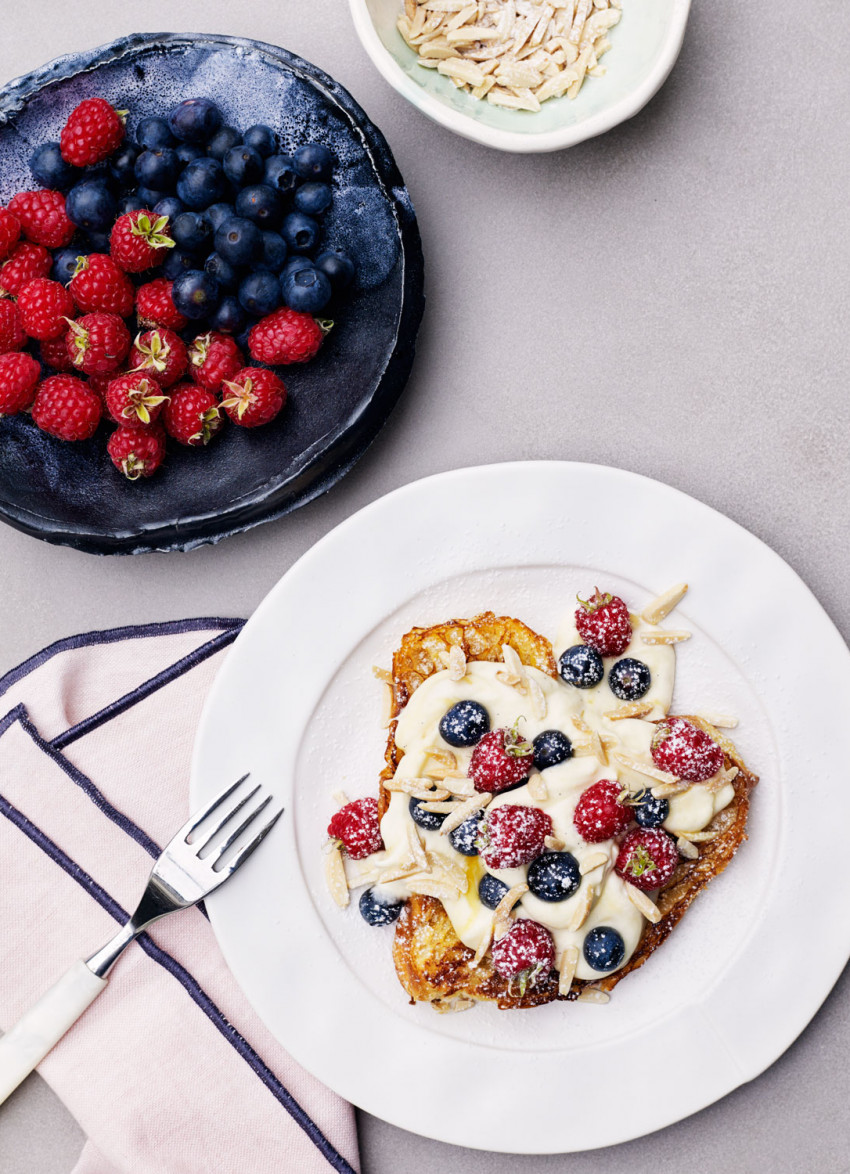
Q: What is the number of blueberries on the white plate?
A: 11